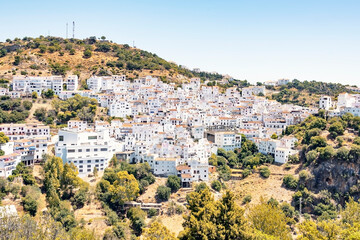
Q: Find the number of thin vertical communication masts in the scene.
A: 2